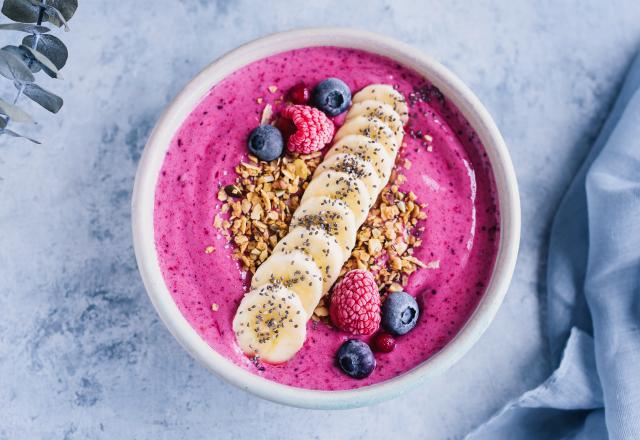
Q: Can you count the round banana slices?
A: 10